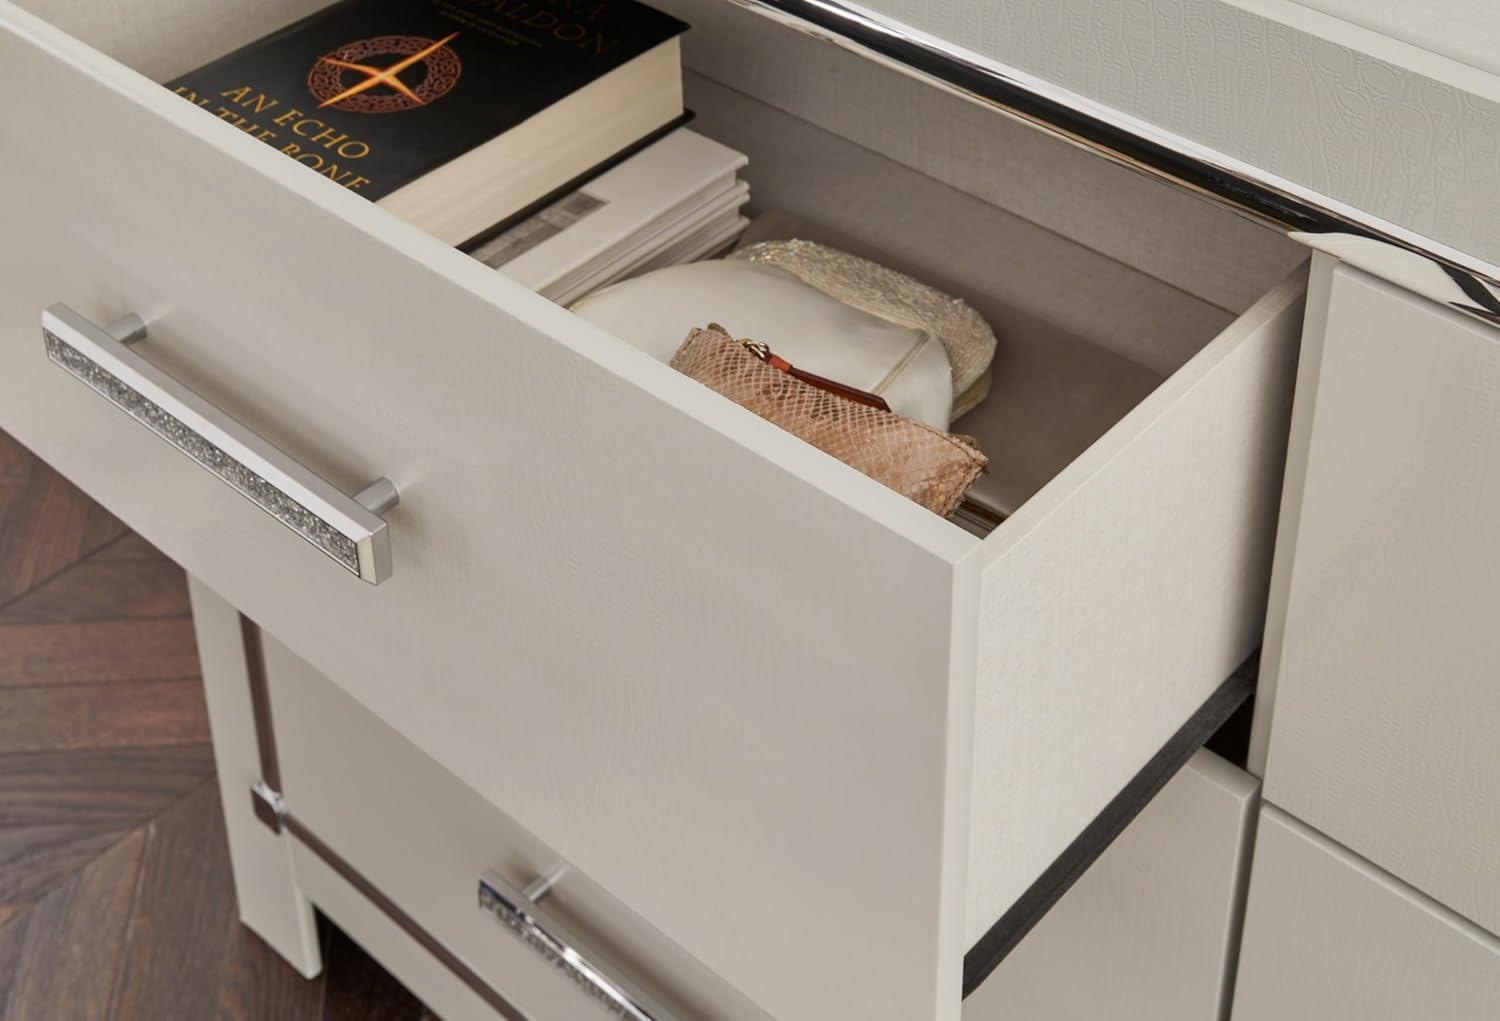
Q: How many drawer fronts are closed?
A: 3